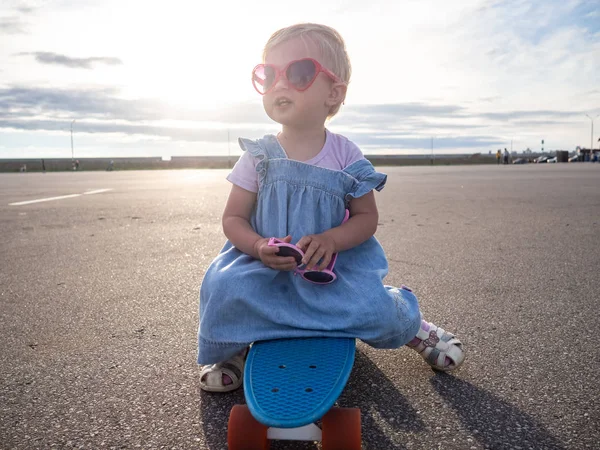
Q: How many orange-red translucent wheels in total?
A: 2